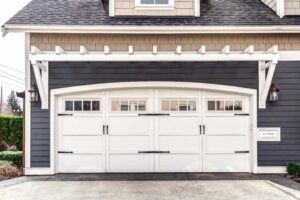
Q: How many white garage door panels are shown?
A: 4